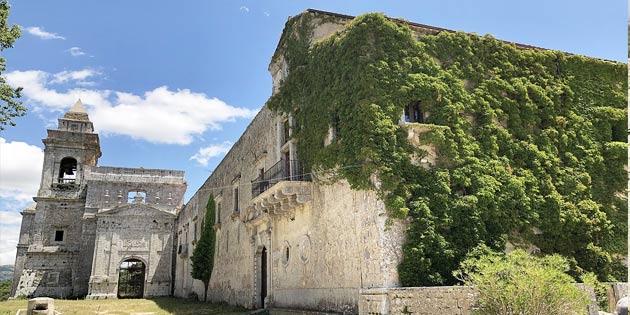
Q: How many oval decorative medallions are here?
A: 2